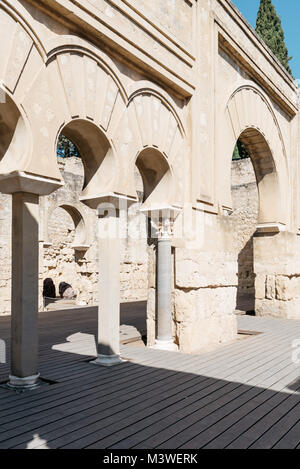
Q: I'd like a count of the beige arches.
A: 5